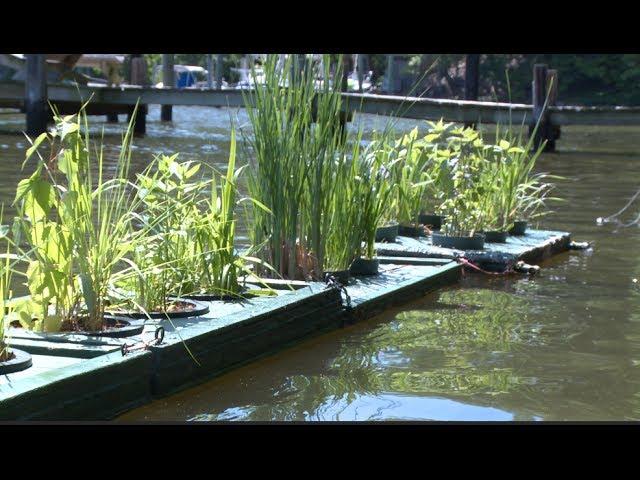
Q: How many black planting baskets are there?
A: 12